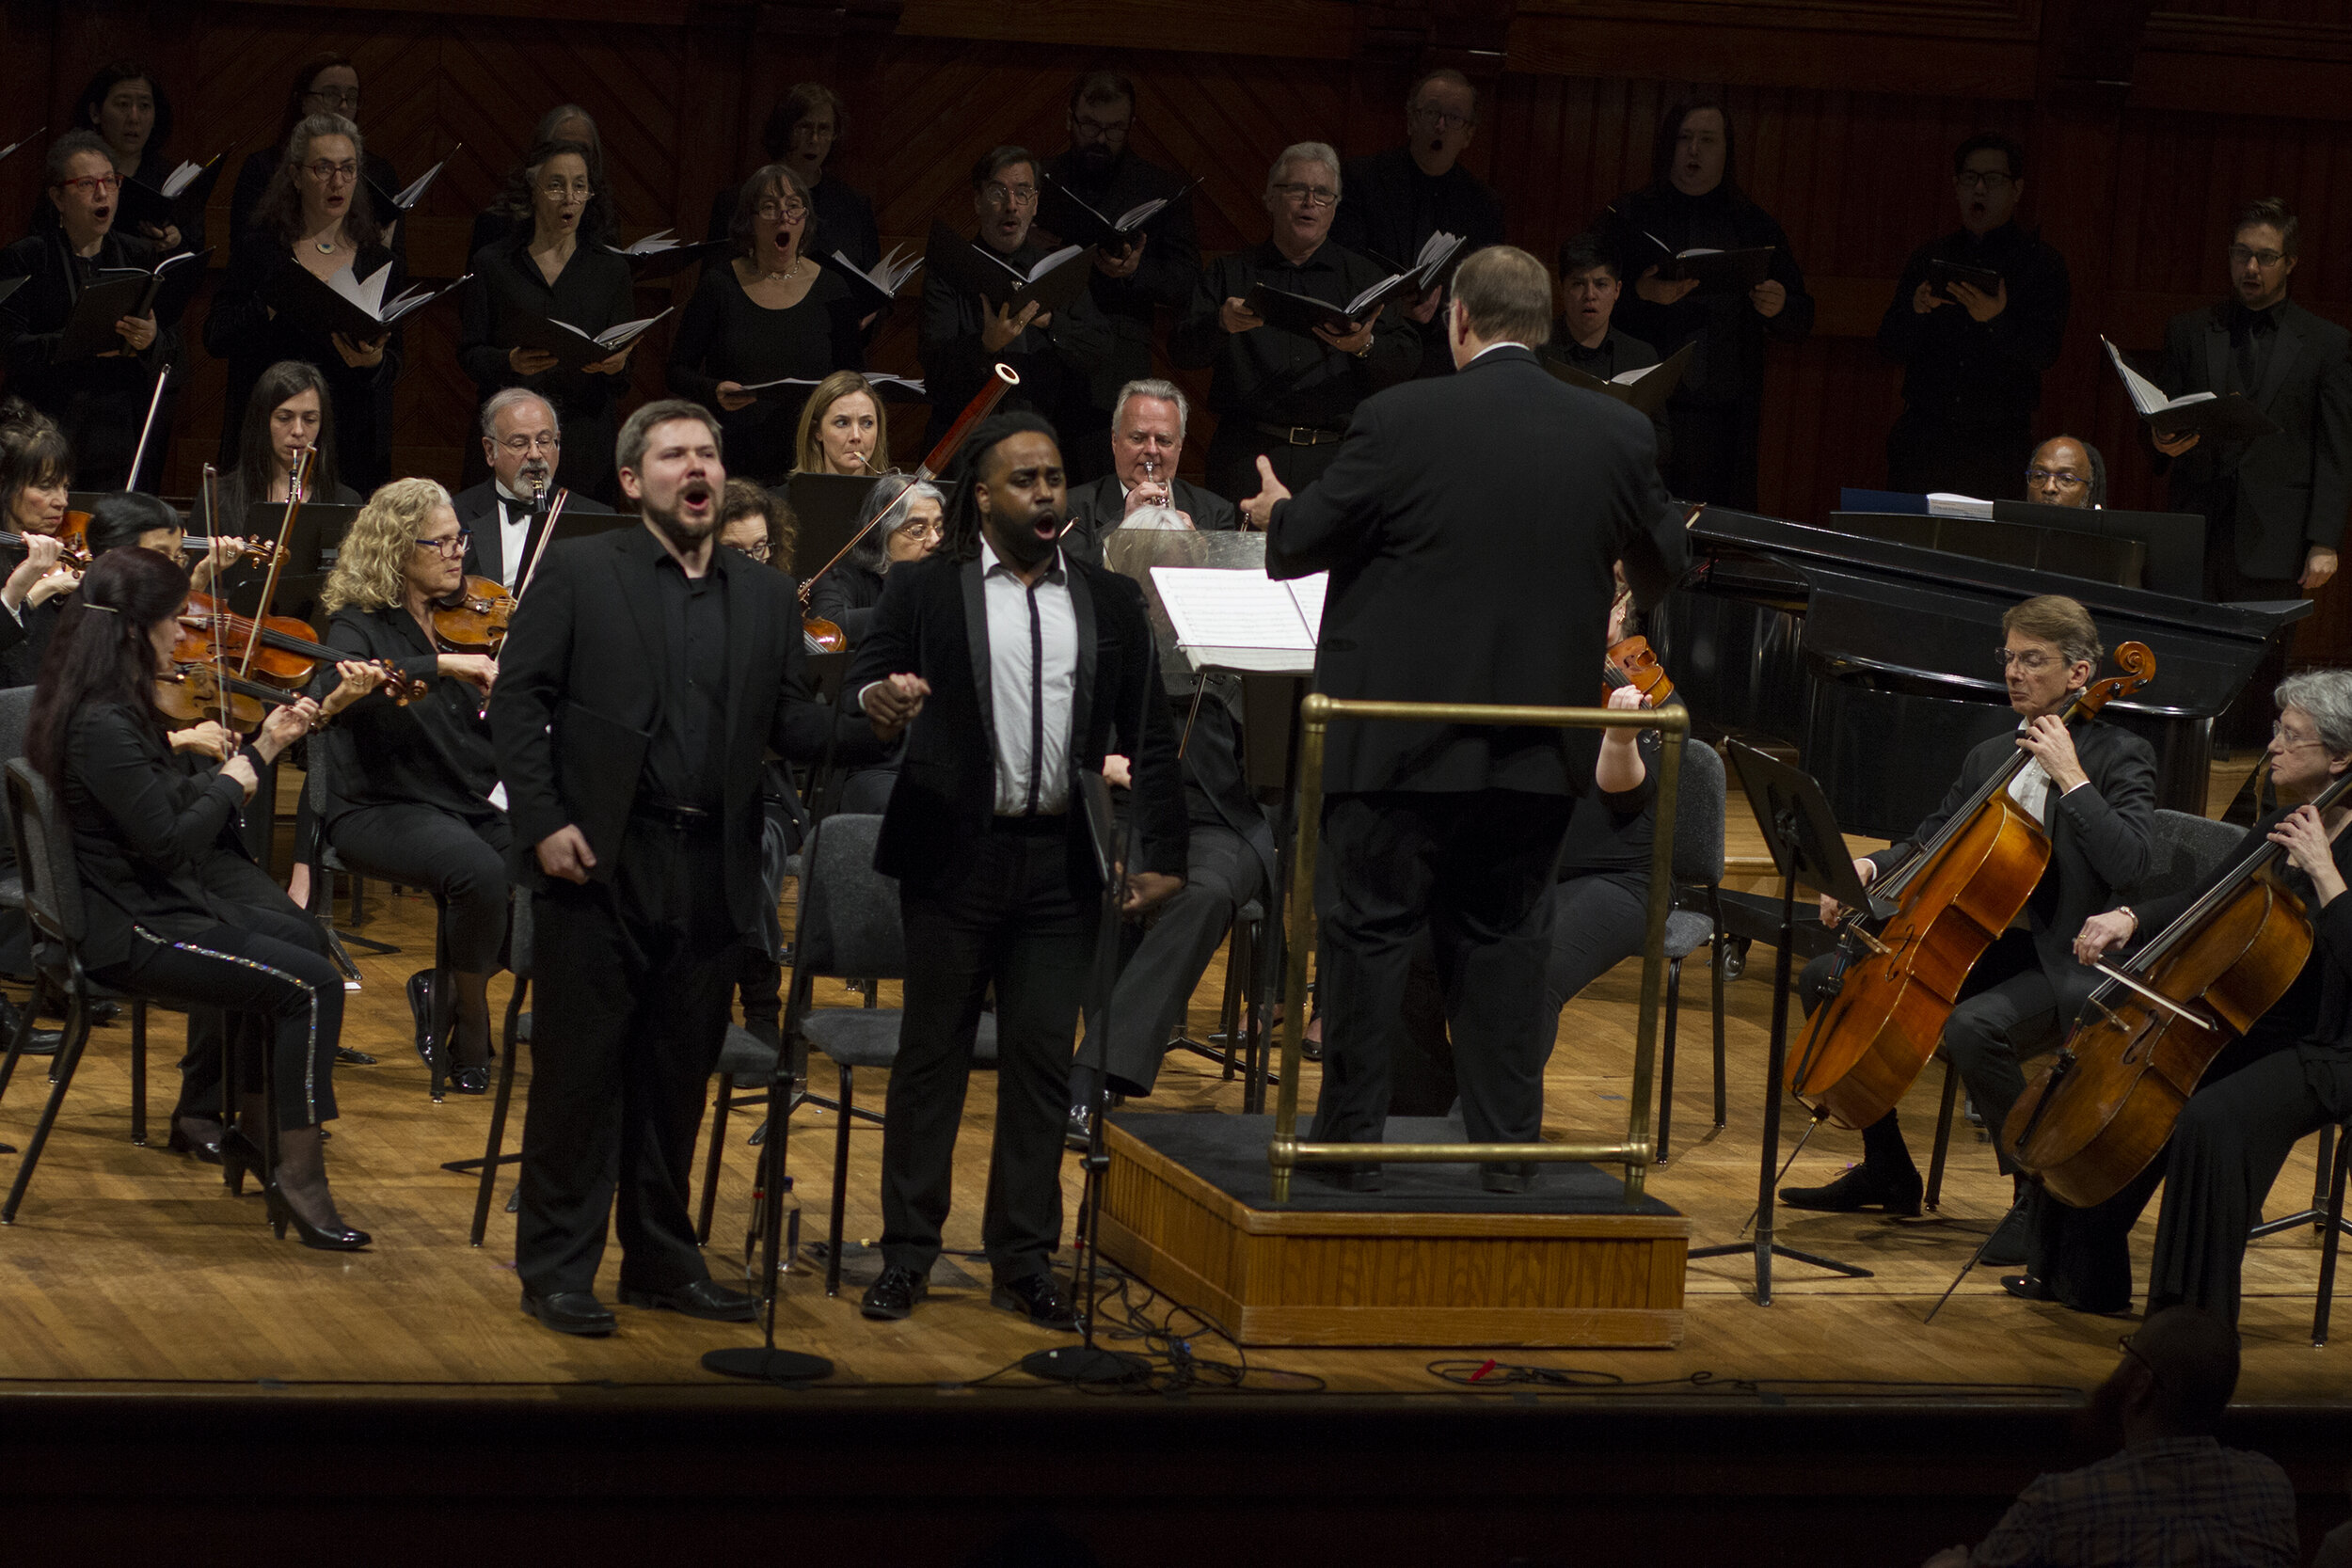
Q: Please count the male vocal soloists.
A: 2